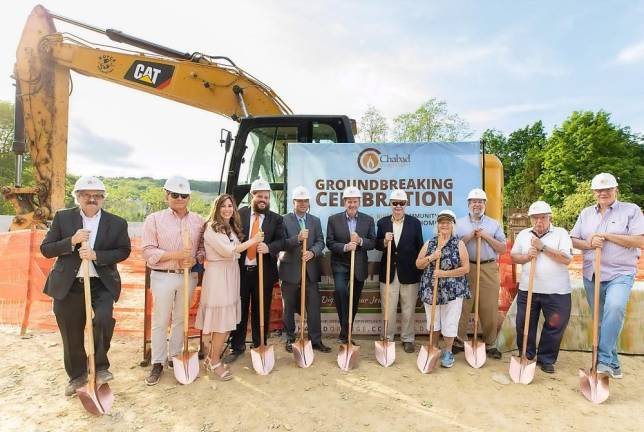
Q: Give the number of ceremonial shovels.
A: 10